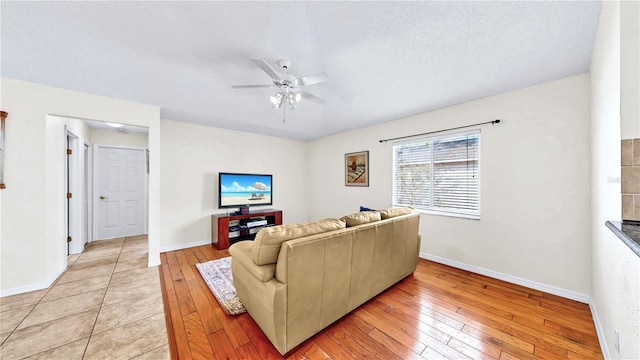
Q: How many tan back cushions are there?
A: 3